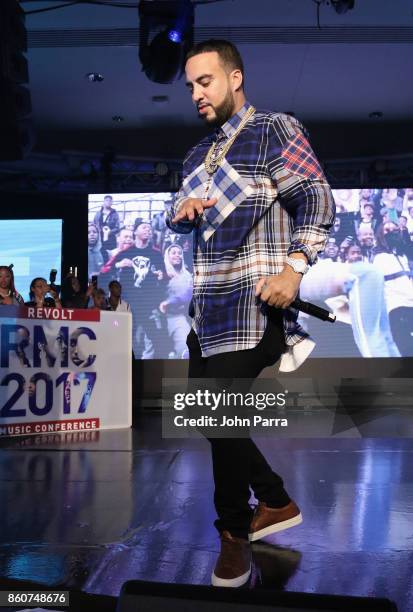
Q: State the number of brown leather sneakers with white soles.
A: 2